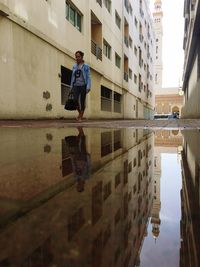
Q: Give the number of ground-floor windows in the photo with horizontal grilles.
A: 3